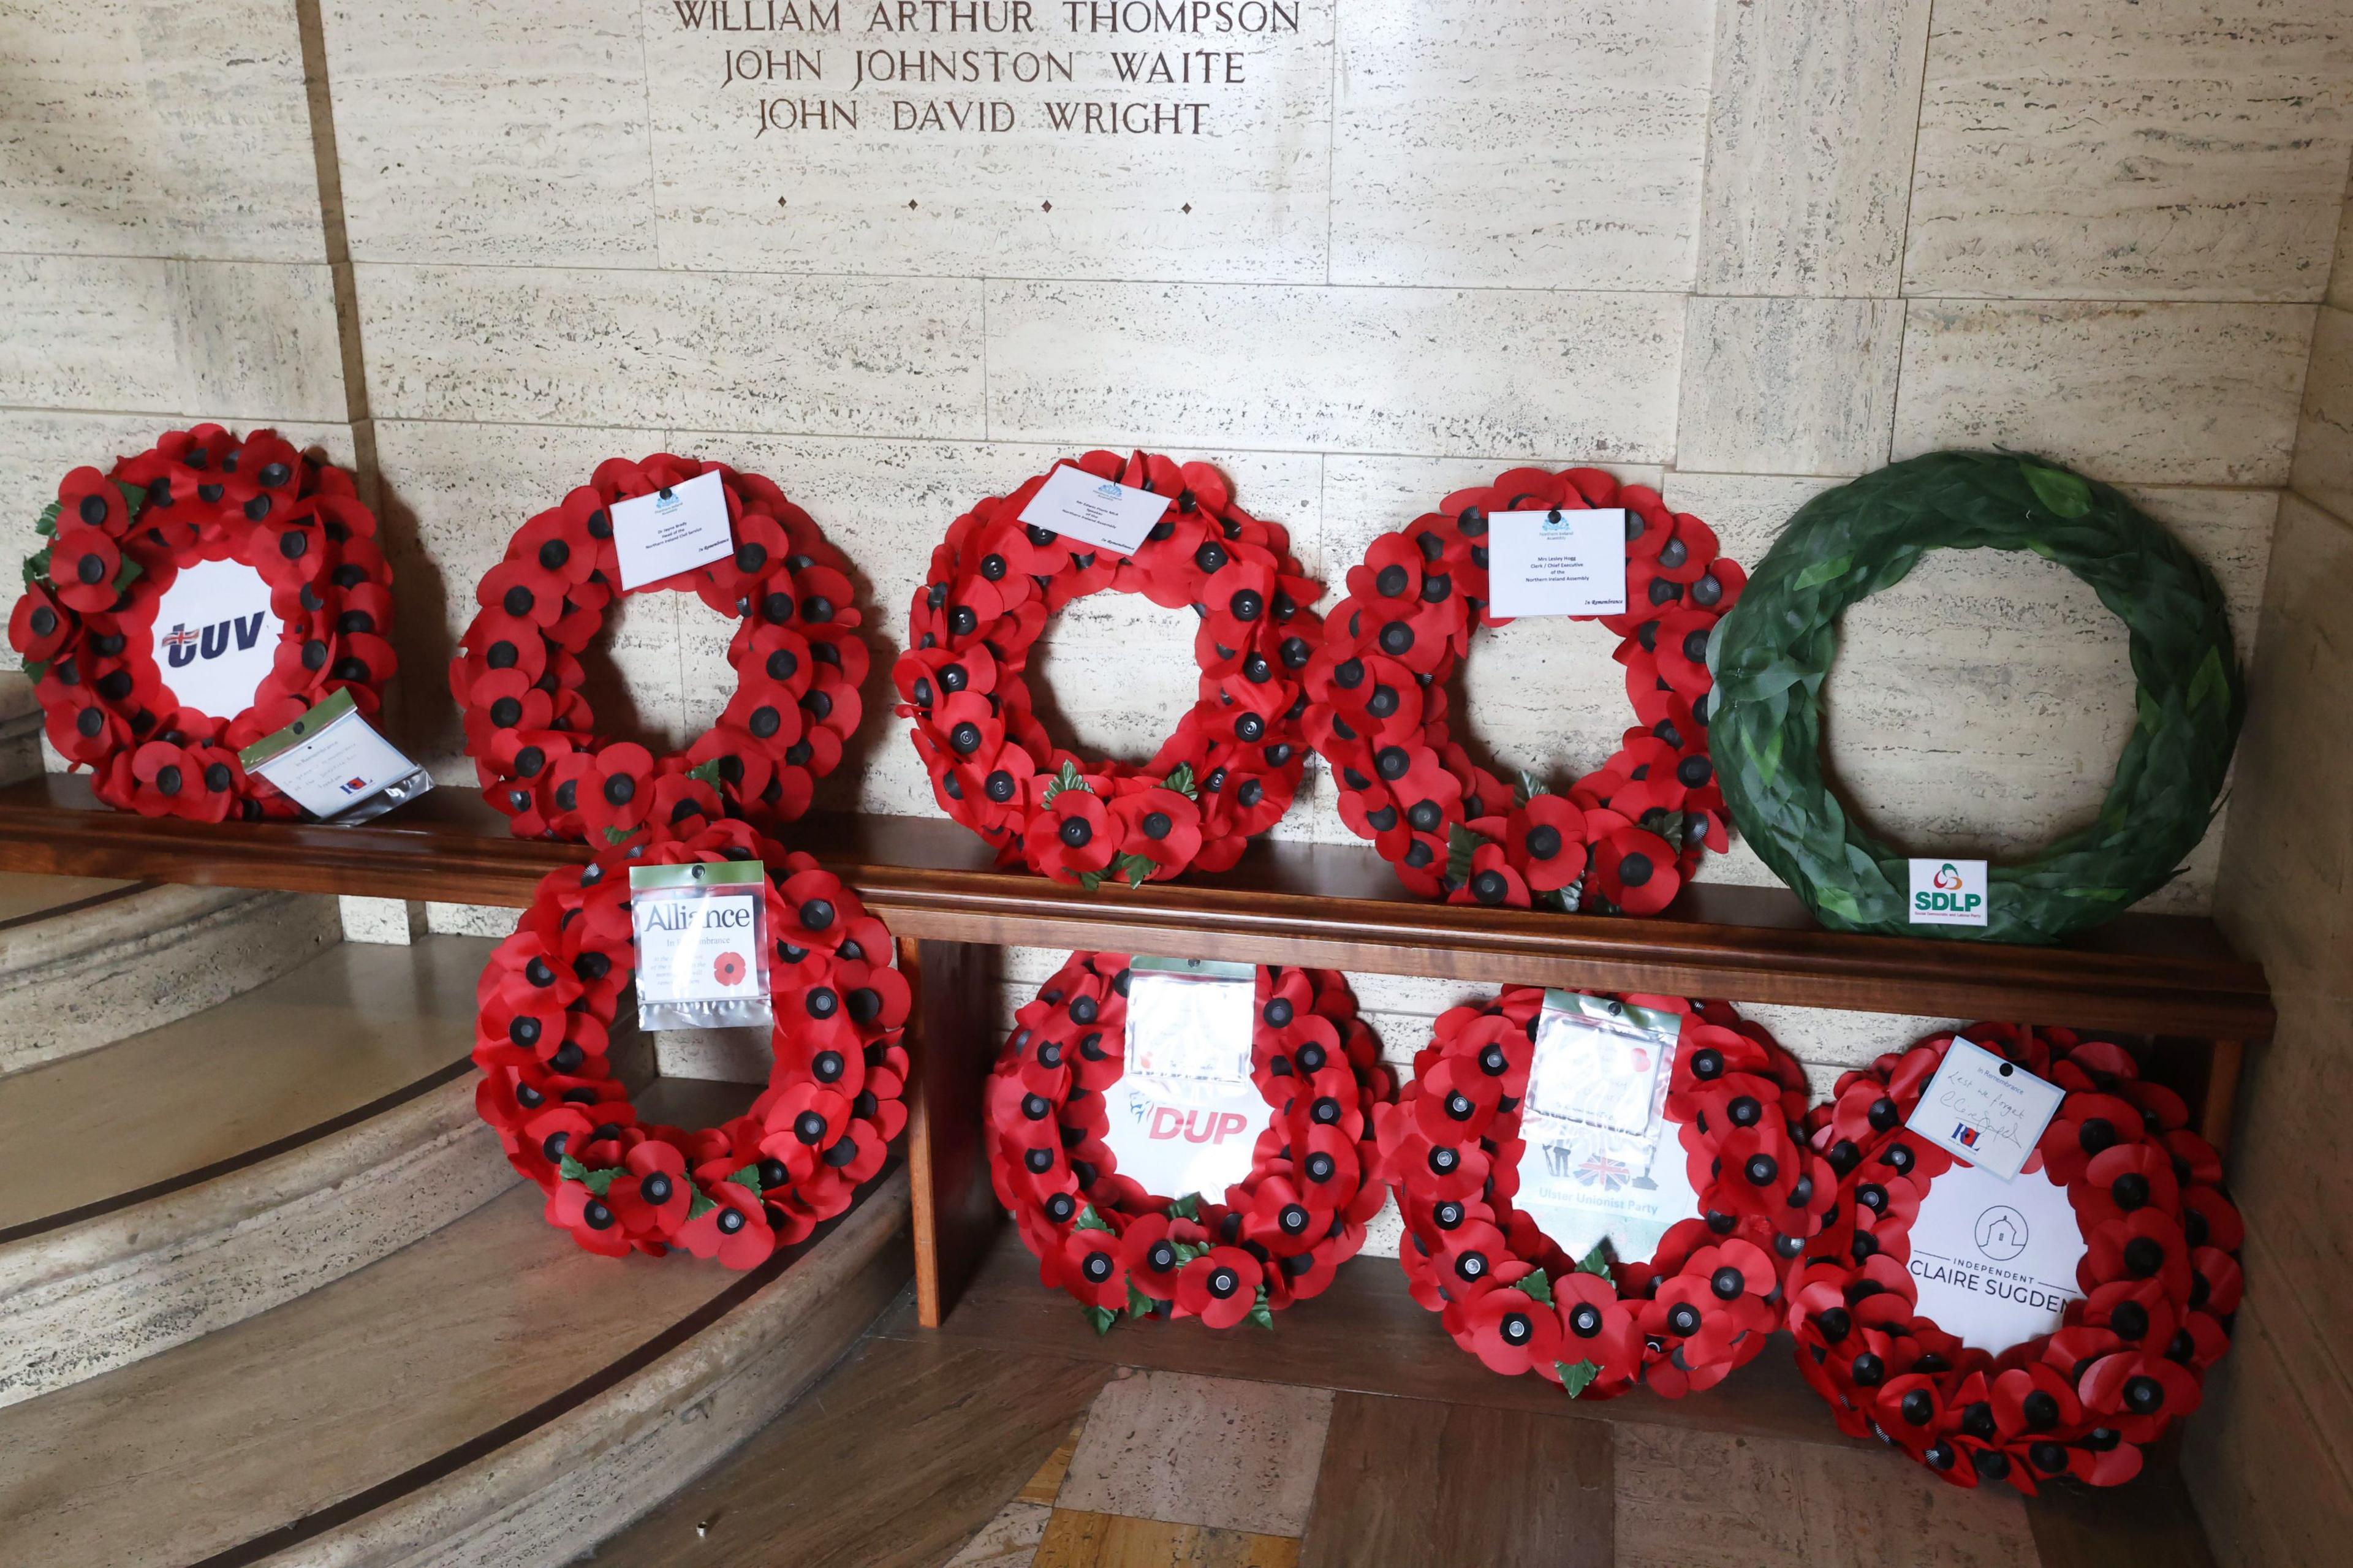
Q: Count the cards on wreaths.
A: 9